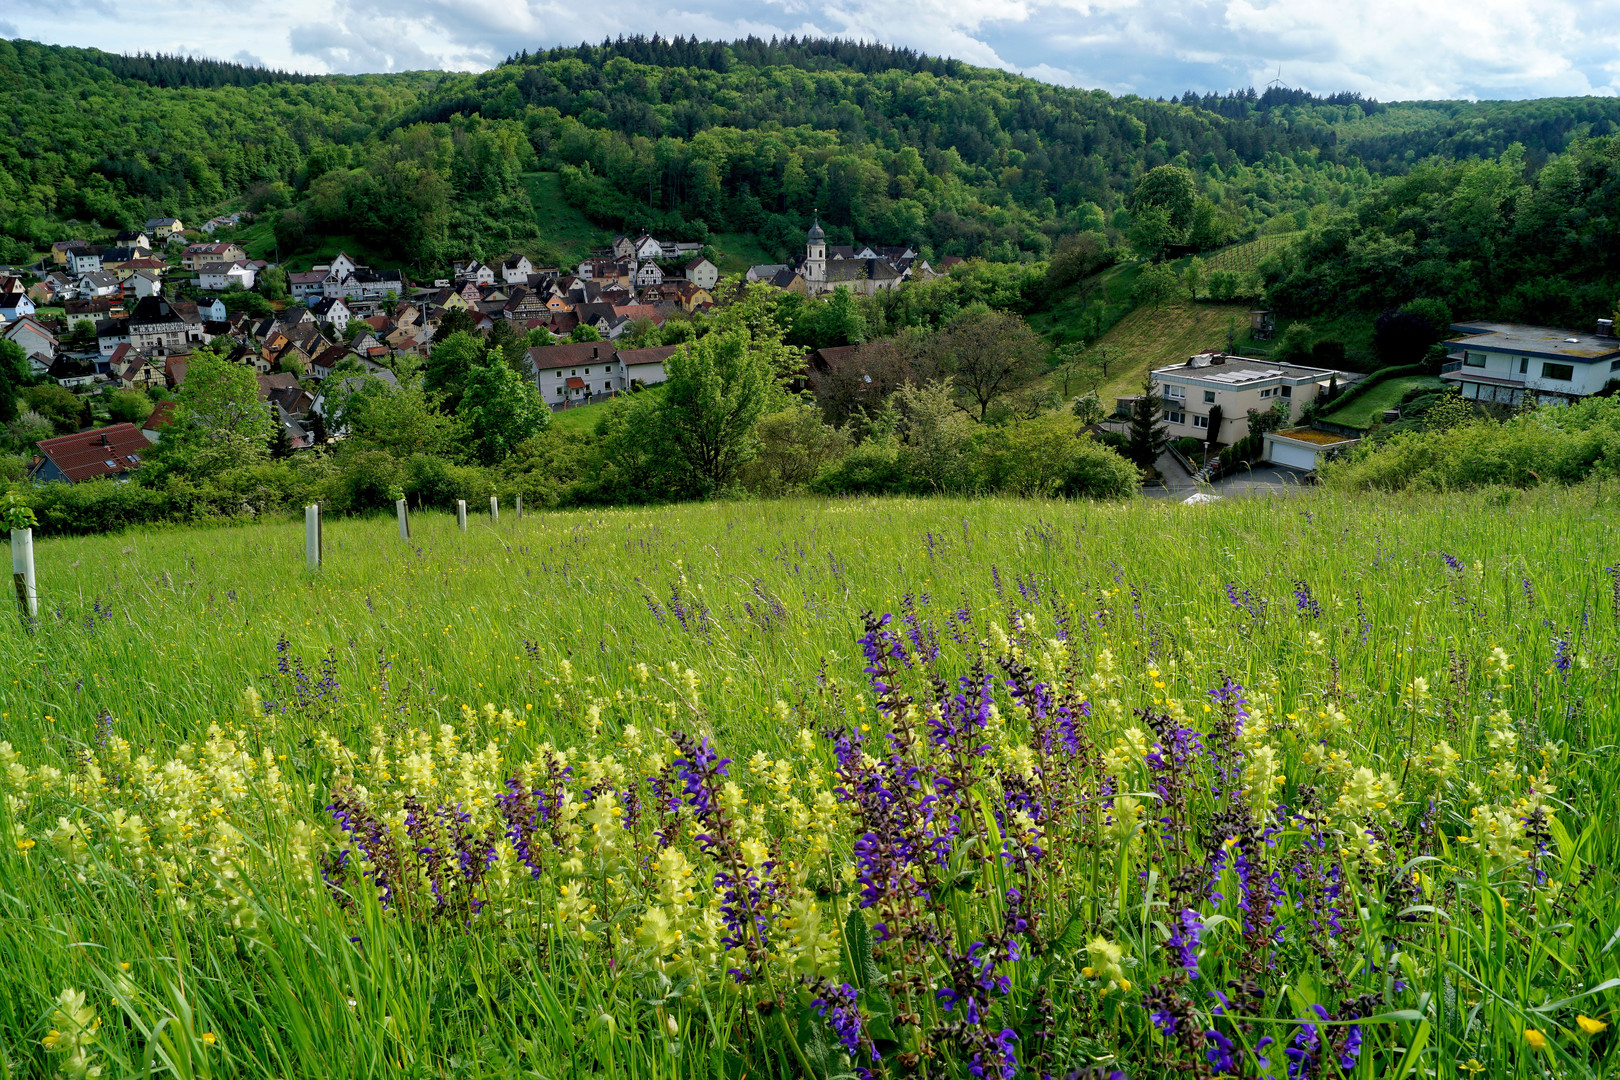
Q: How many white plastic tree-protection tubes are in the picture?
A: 6